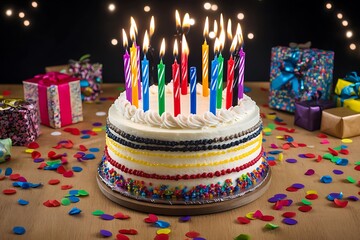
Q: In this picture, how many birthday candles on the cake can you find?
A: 14